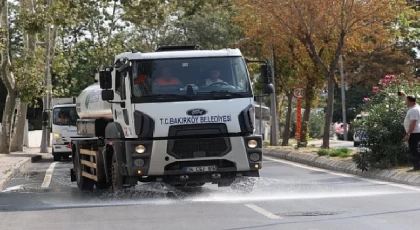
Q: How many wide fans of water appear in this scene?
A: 2